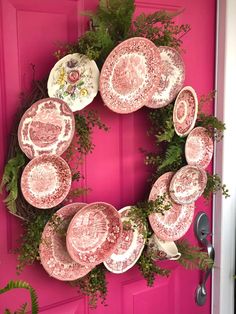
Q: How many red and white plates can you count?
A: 11